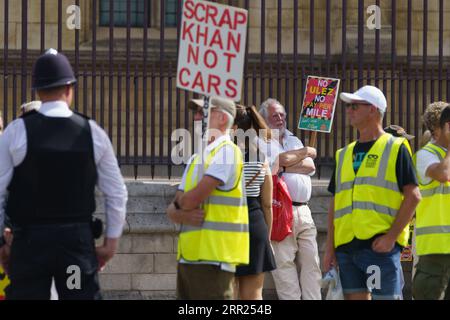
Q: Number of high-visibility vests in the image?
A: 3